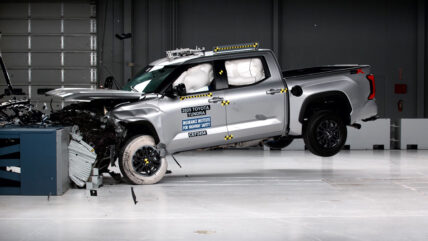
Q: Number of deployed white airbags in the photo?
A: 2